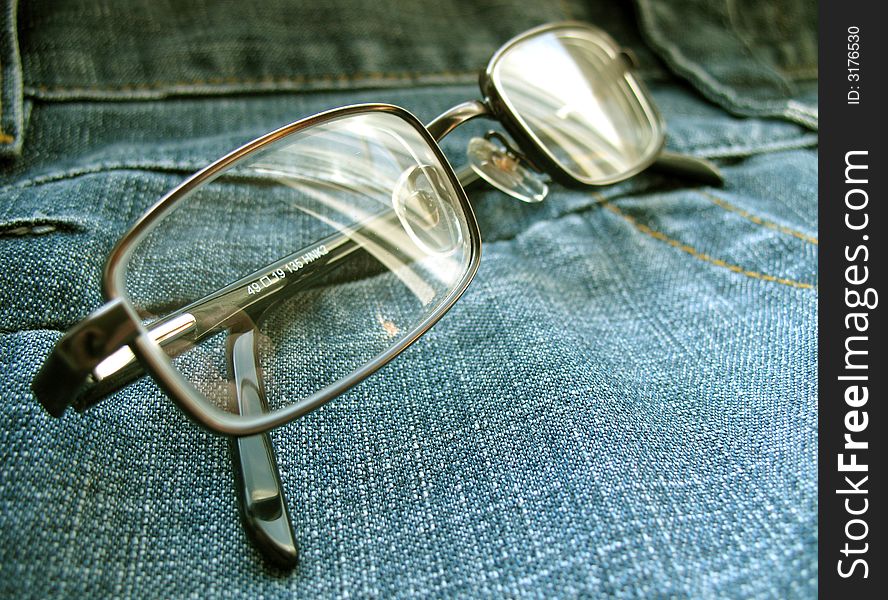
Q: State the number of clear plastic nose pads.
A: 2